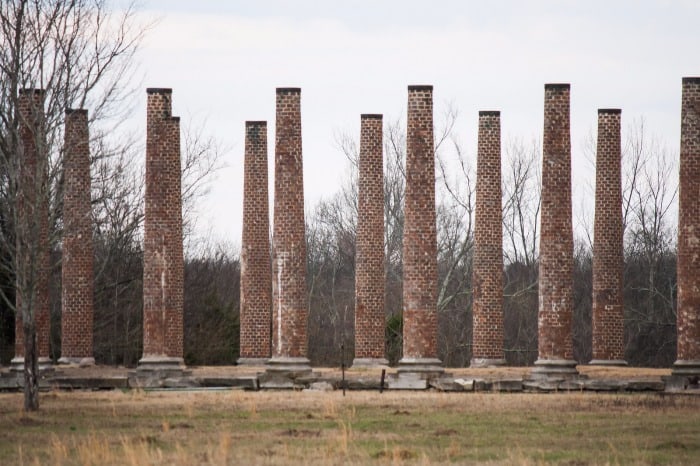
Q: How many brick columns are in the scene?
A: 12